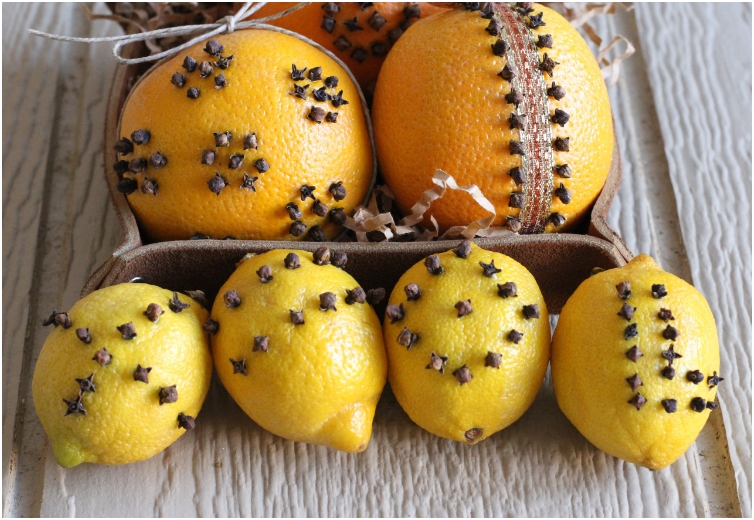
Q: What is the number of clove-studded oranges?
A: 3